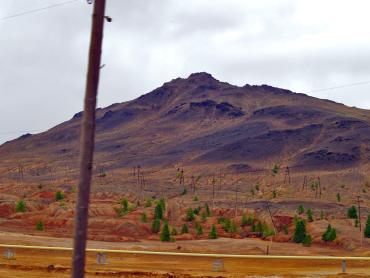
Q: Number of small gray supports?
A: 4